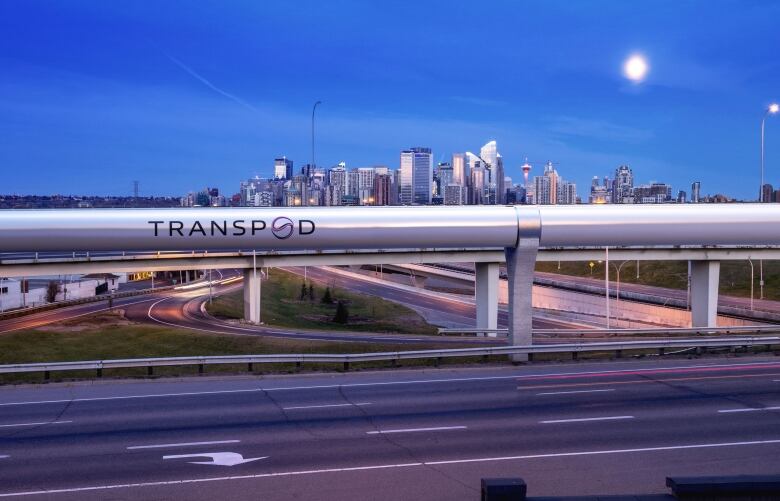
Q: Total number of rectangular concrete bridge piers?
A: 3